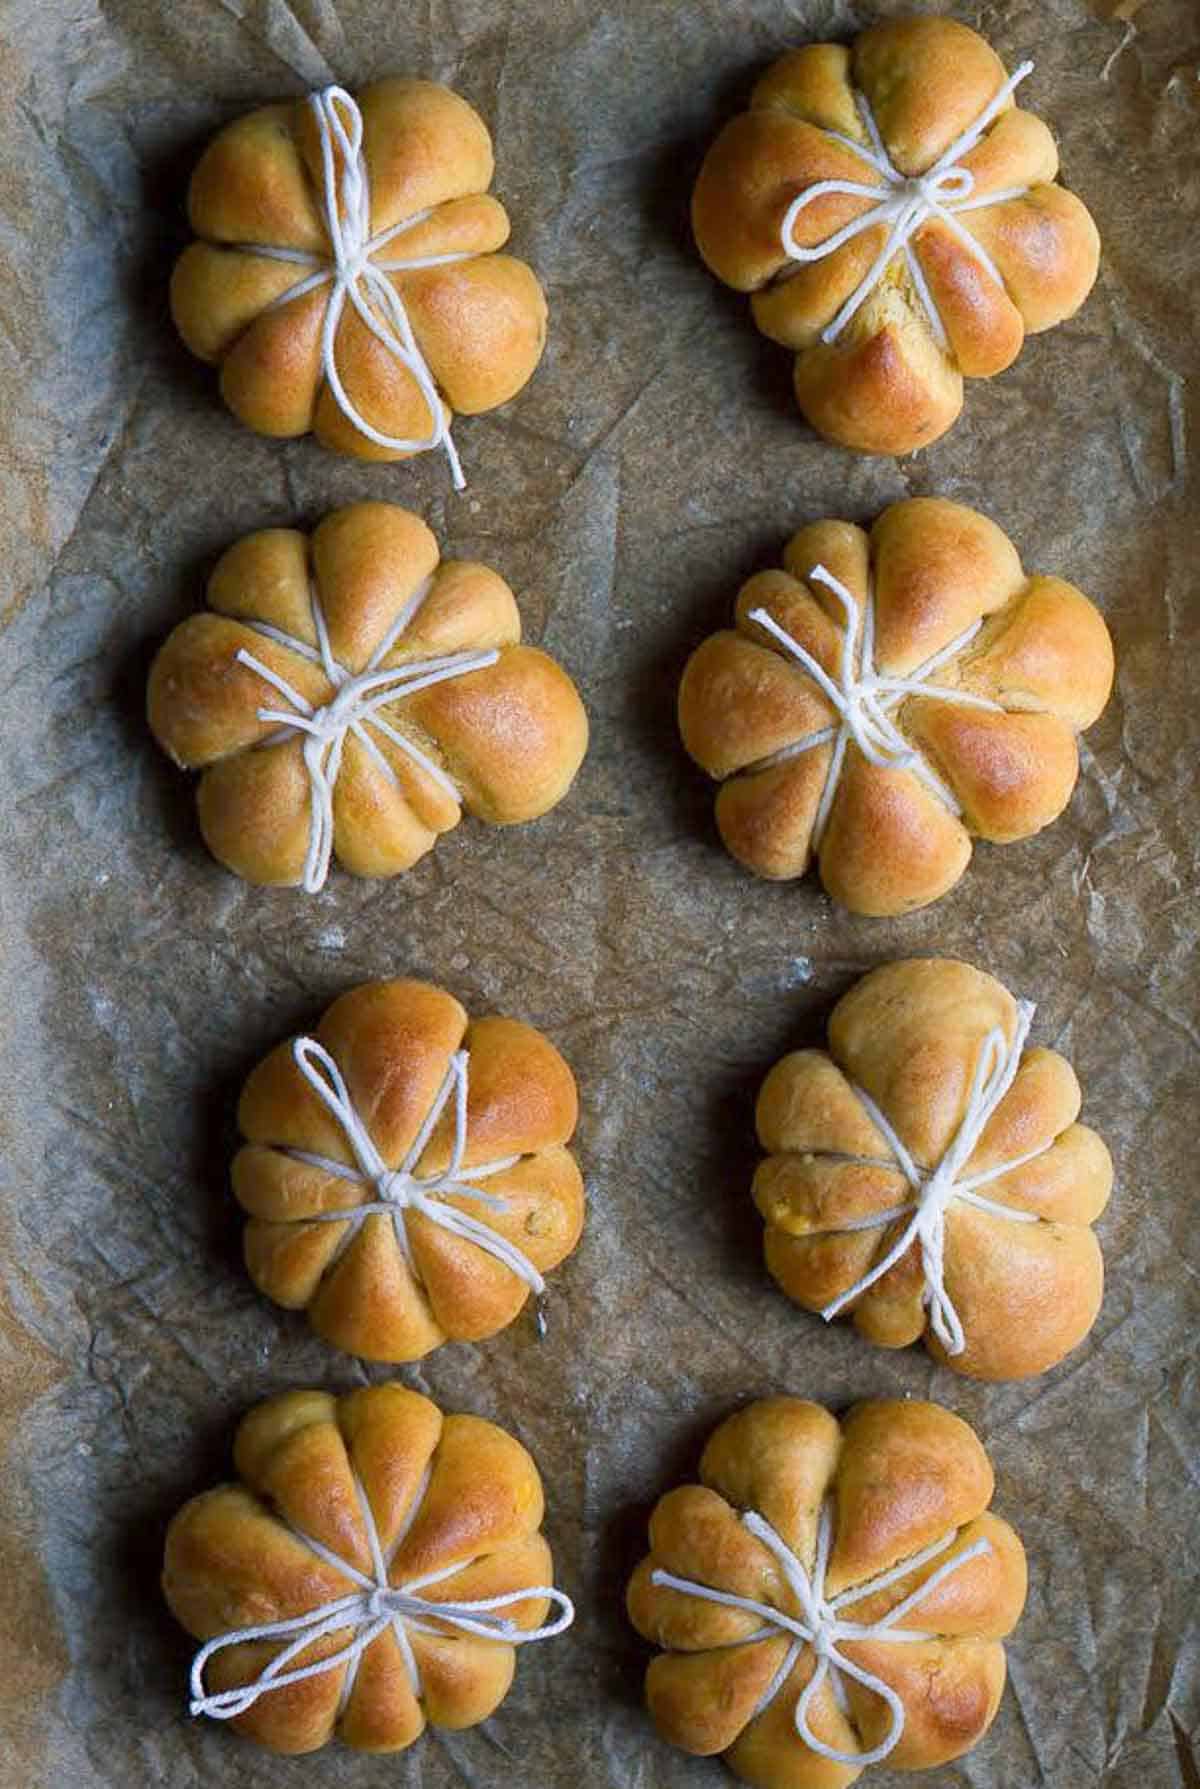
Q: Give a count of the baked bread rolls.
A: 8